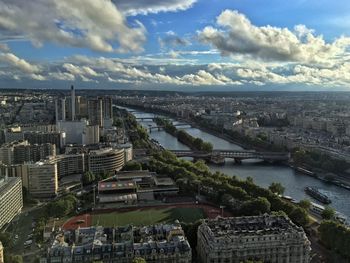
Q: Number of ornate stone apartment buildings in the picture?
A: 2